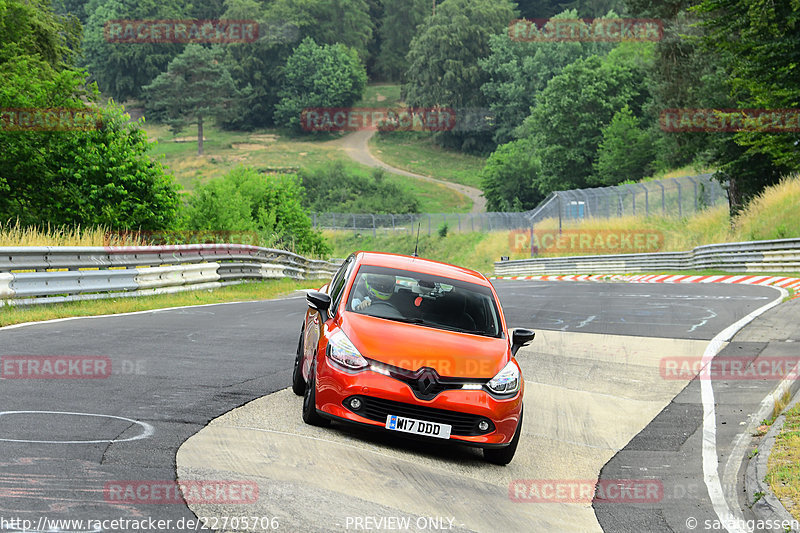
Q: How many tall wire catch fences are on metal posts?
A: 1